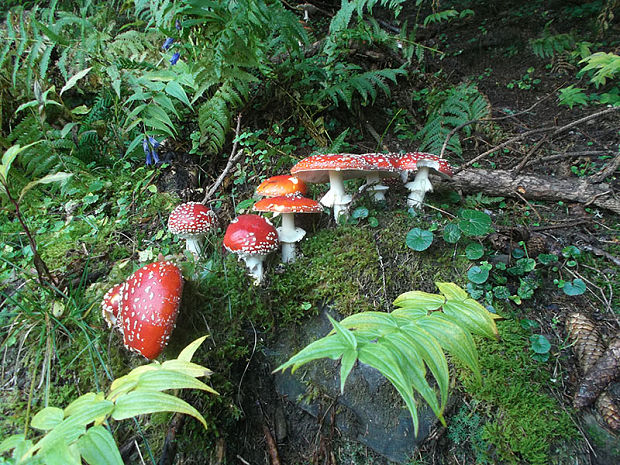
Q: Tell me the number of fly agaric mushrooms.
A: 9